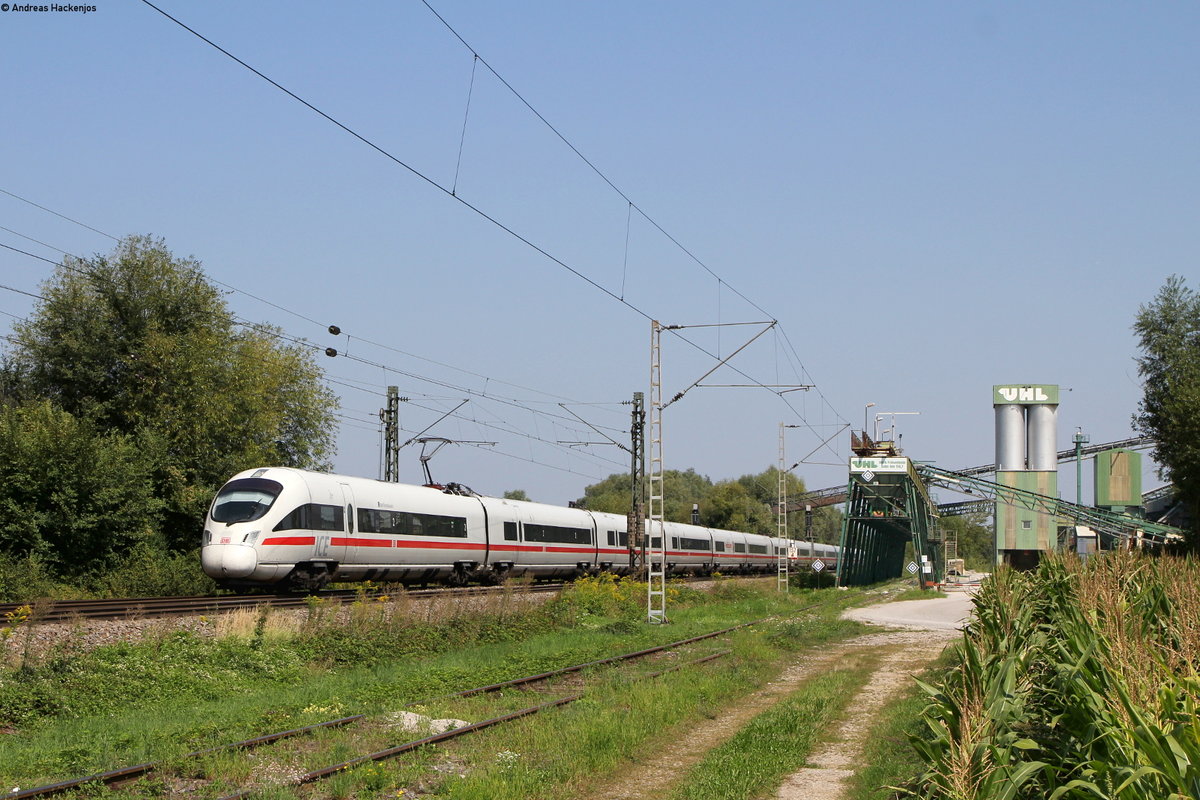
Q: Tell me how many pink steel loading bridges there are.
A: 0